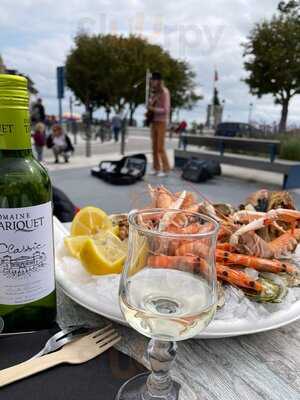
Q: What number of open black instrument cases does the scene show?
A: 1